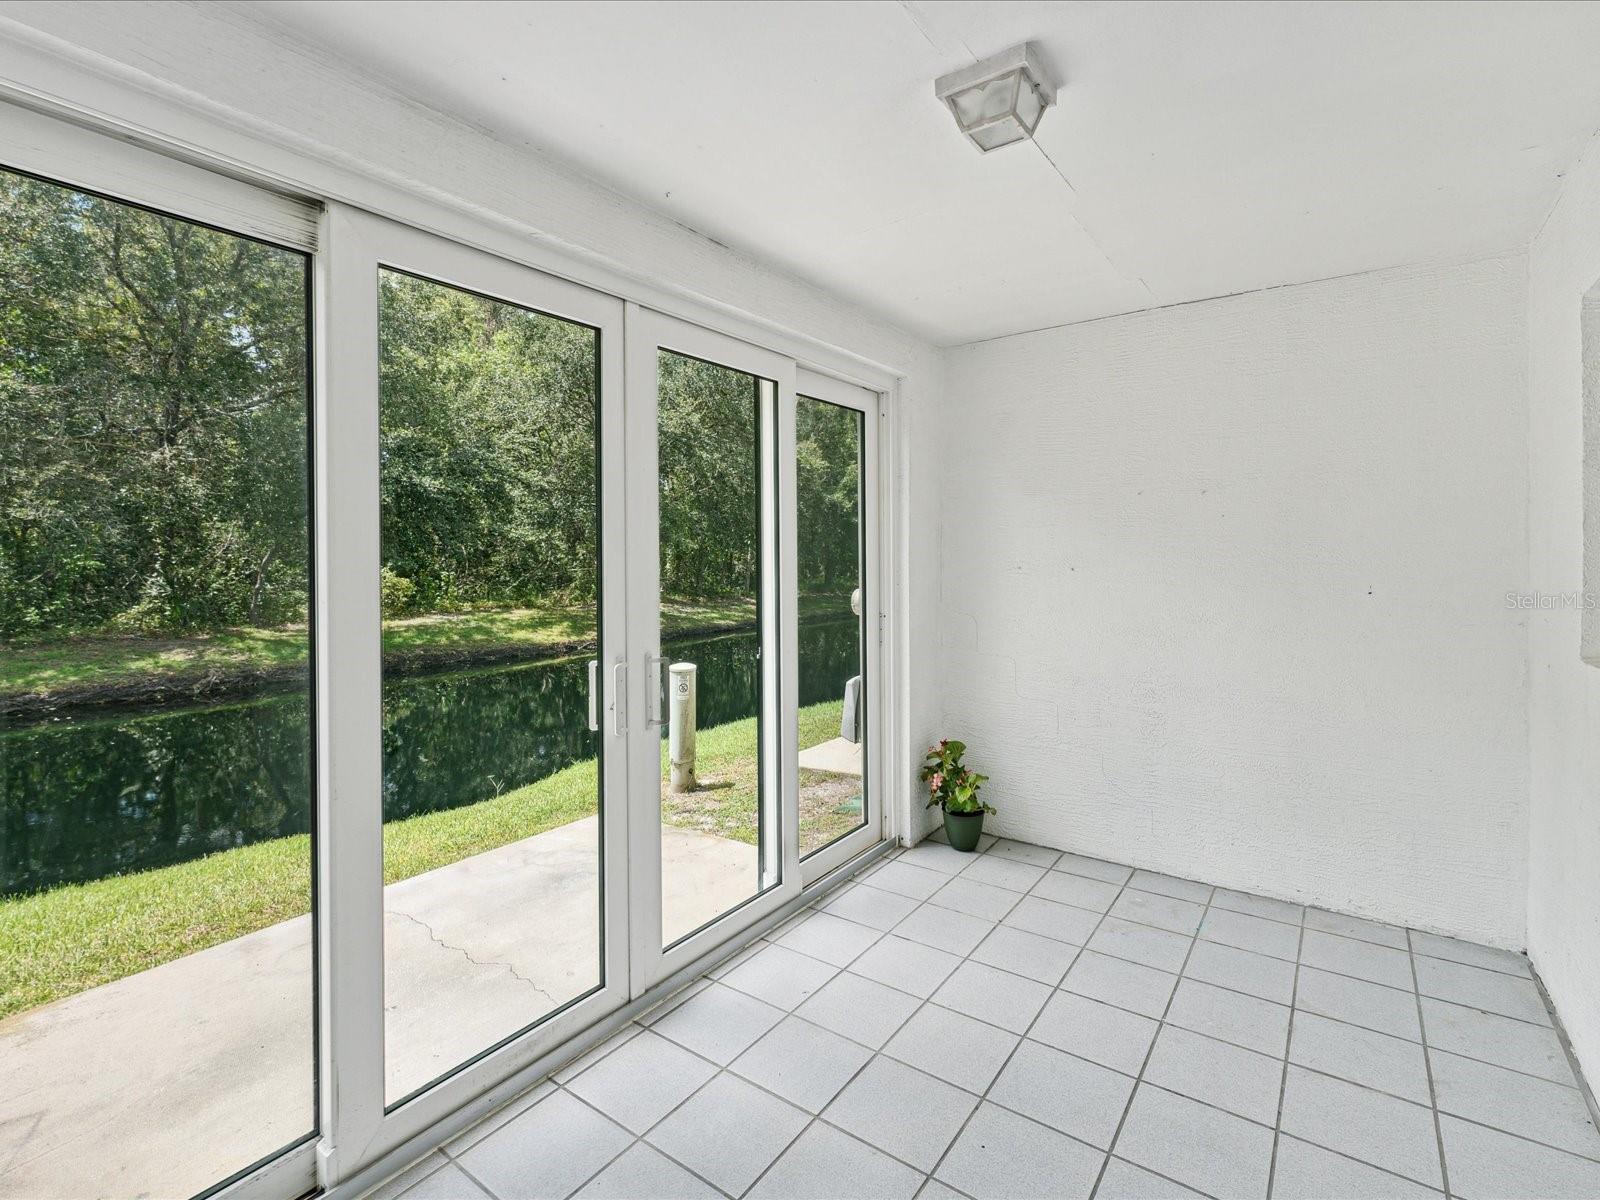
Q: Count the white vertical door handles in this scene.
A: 3